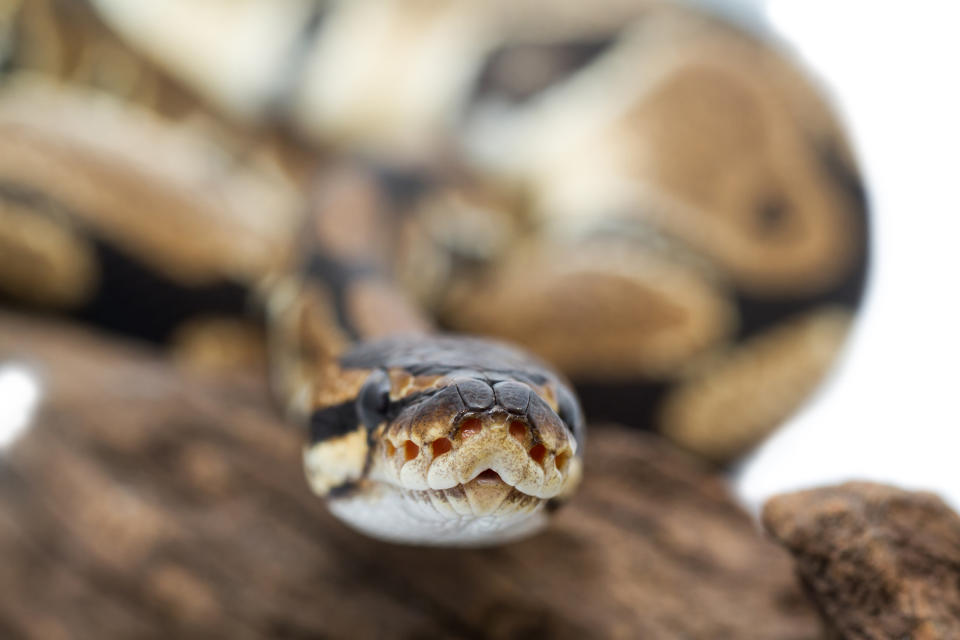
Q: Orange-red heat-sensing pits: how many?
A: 7